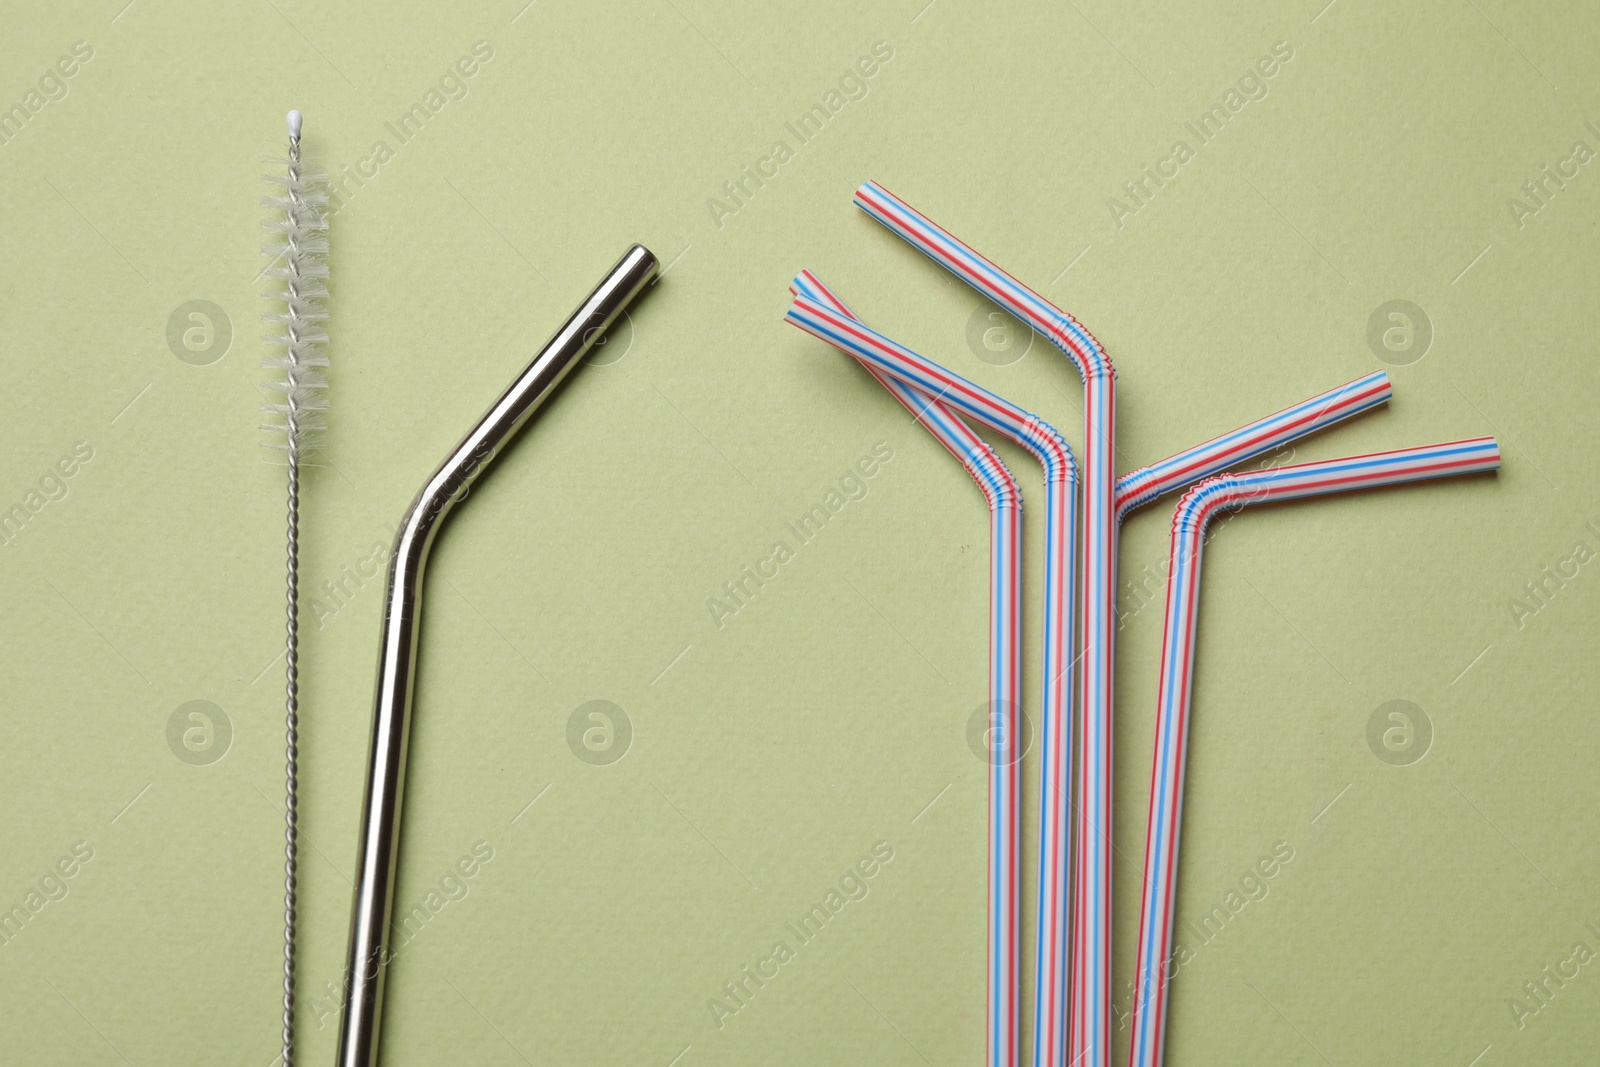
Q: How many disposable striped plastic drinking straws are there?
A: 5